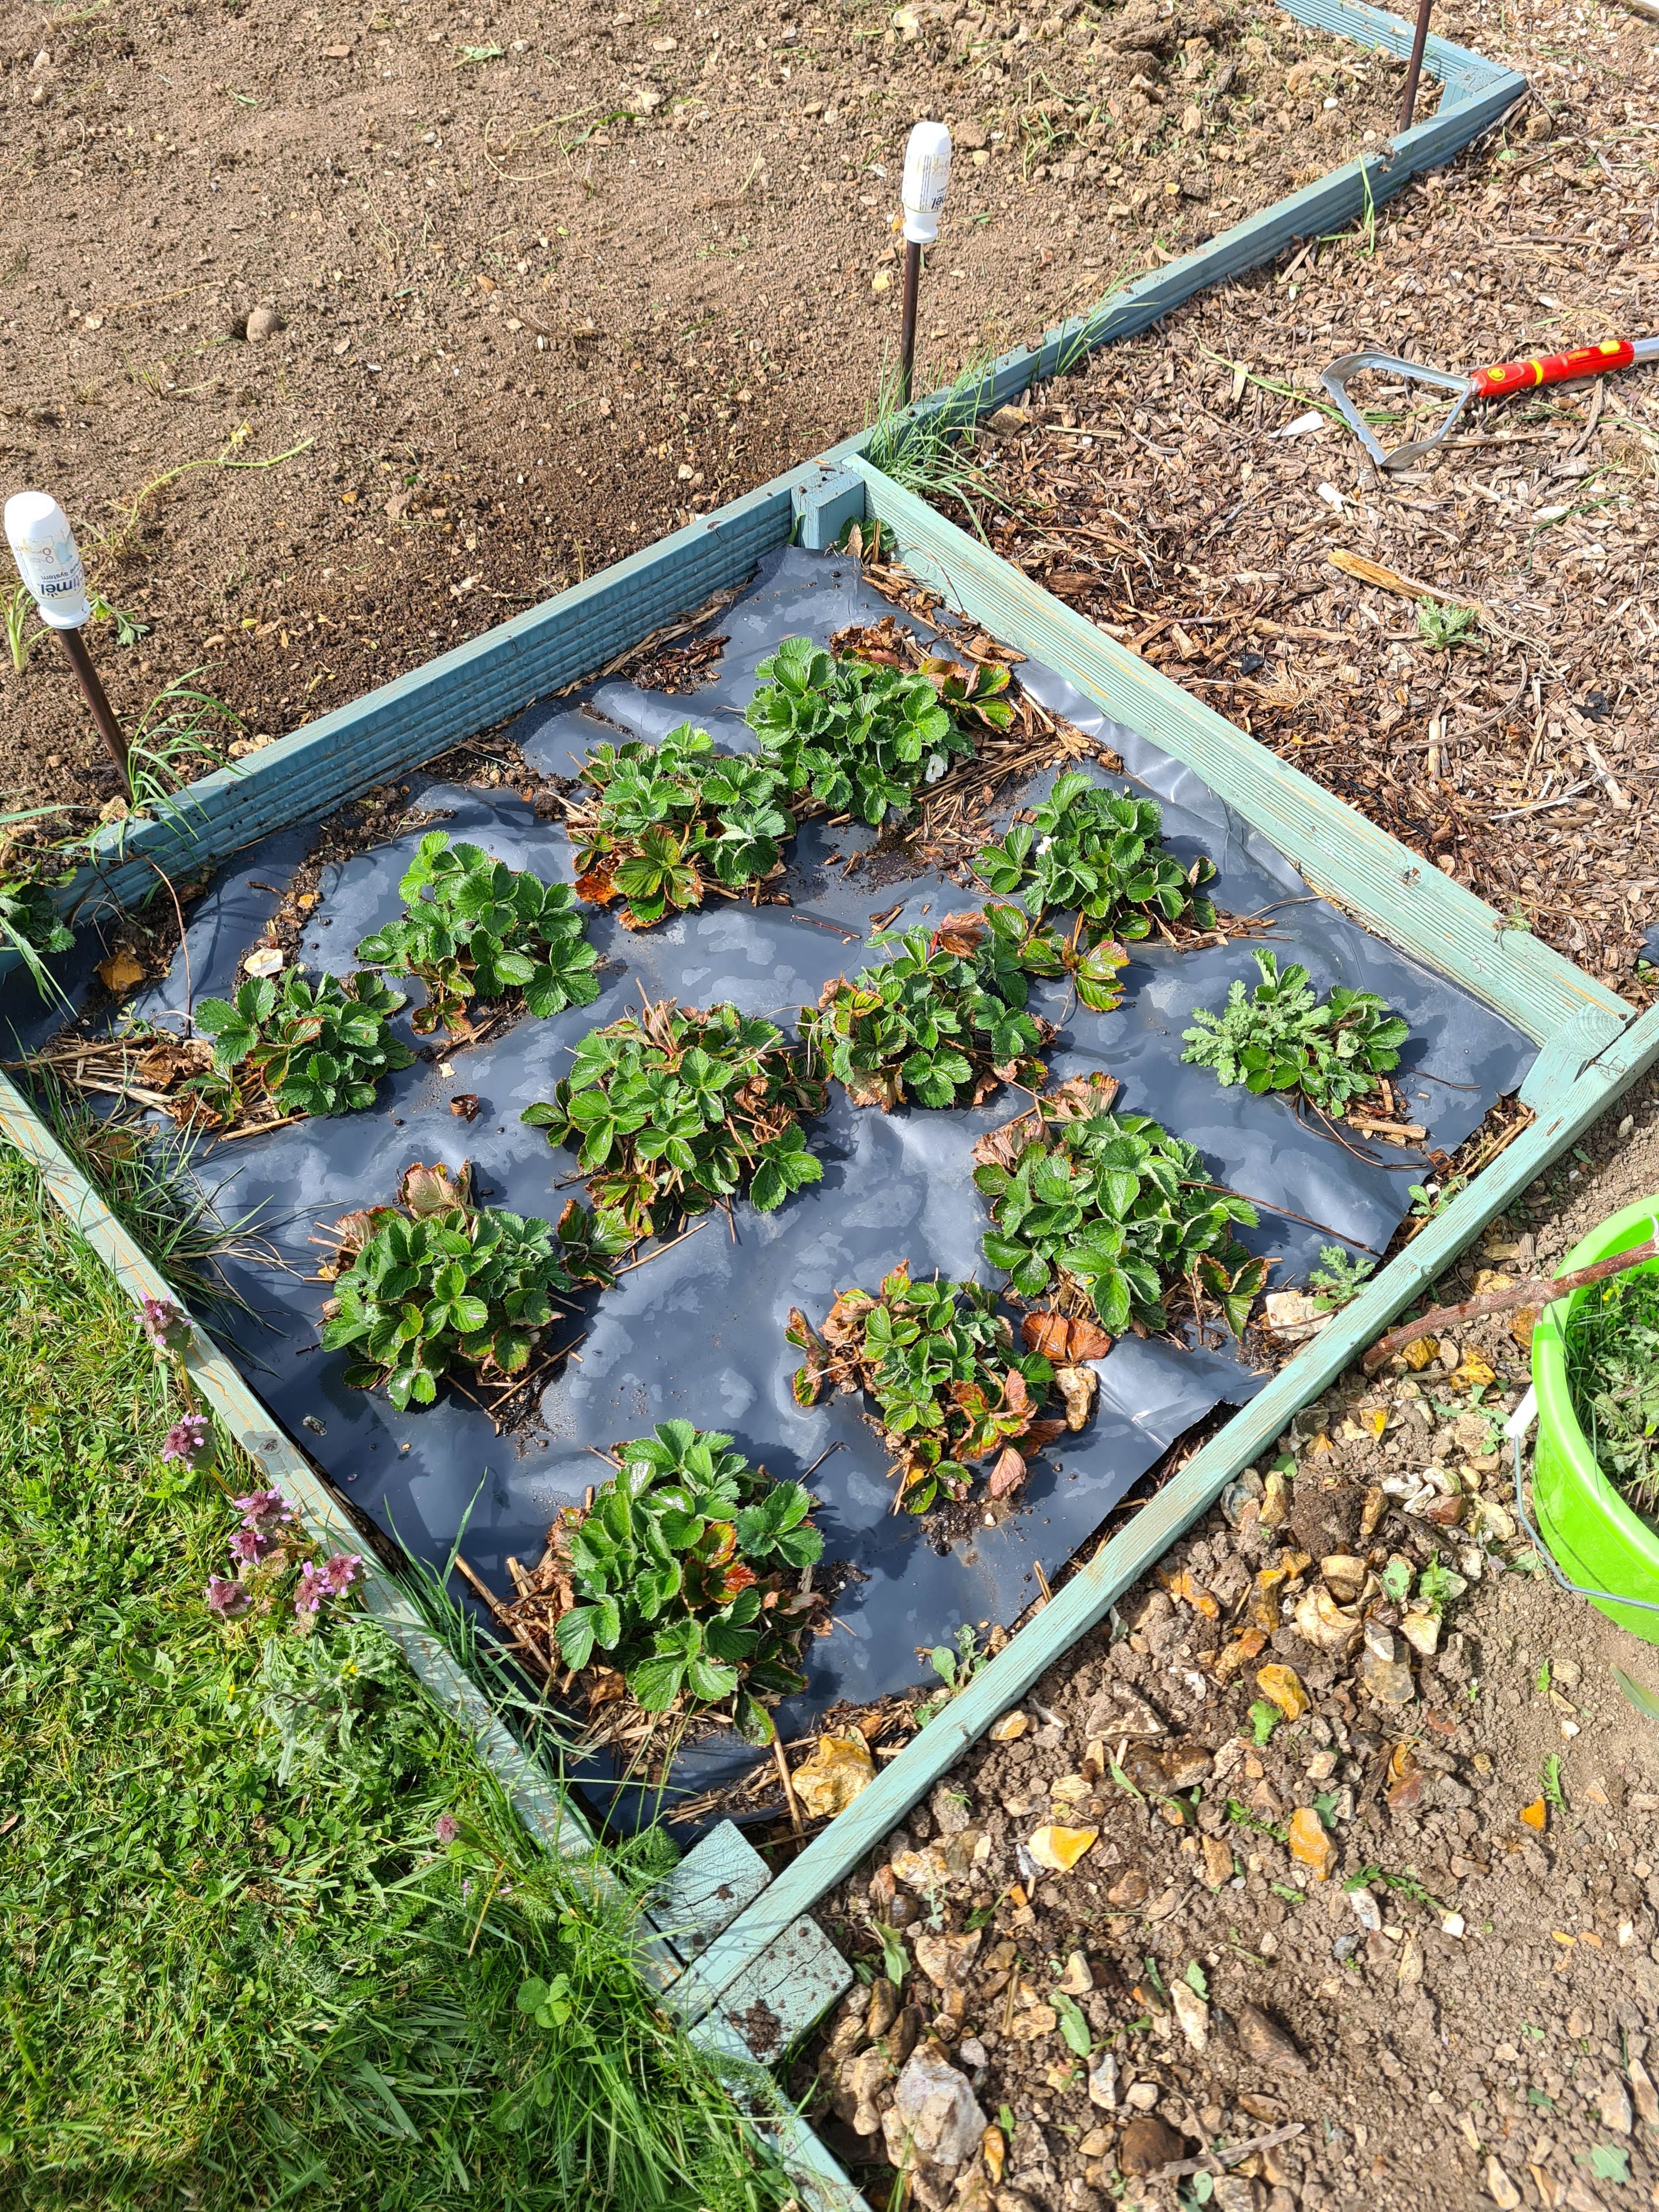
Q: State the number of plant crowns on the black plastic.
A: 12